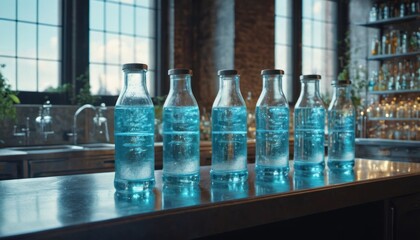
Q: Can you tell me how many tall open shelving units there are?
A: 1